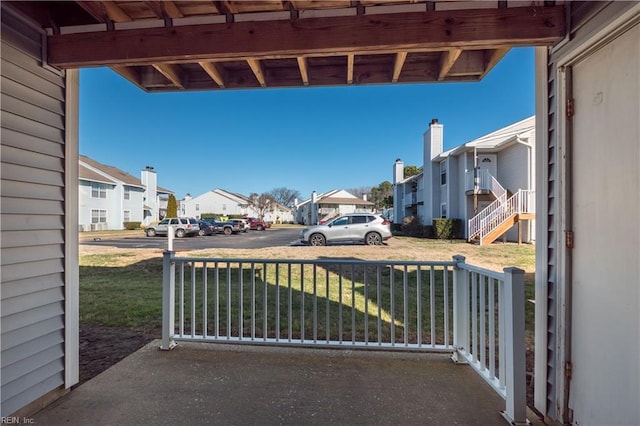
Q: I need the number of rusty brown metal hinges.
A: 3